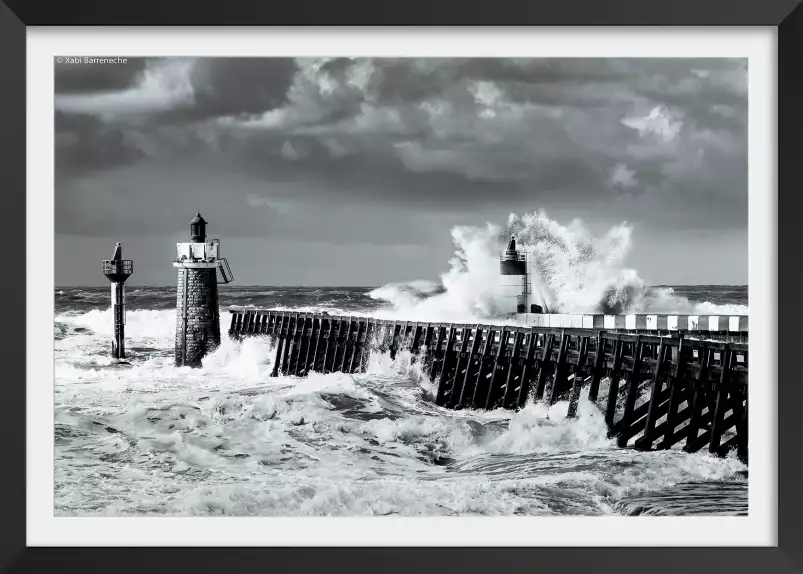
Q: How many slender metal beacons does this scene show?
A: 1